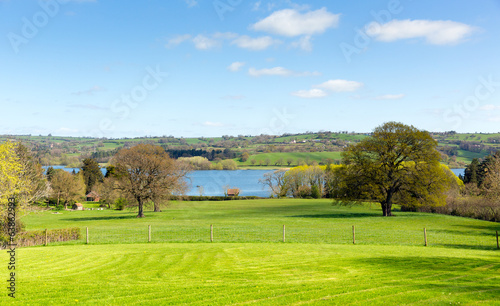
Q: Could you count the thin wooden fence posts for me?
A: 8